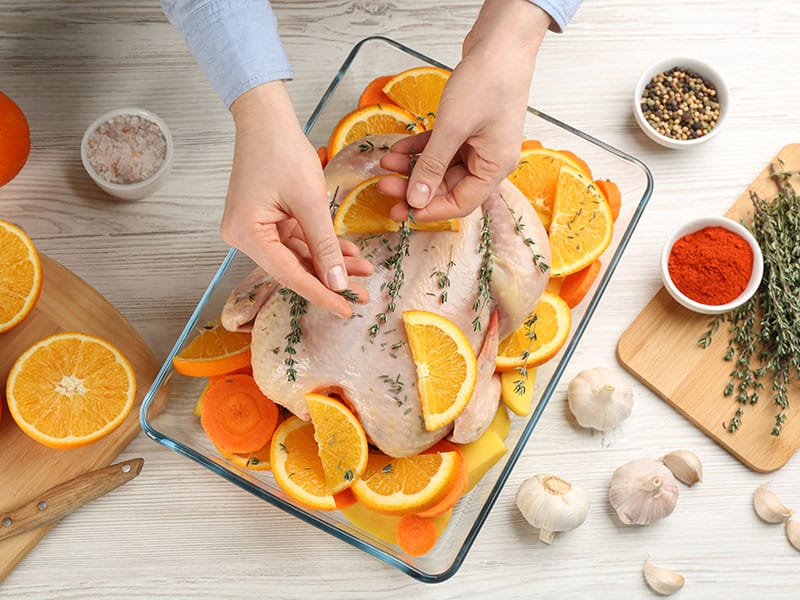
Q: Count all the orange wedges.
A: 12